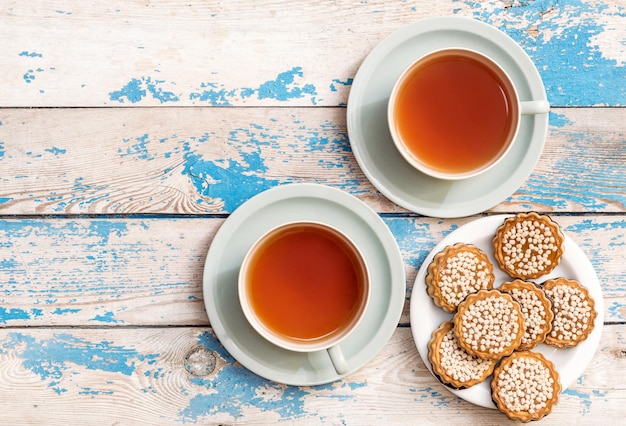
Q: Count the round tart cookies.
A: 7